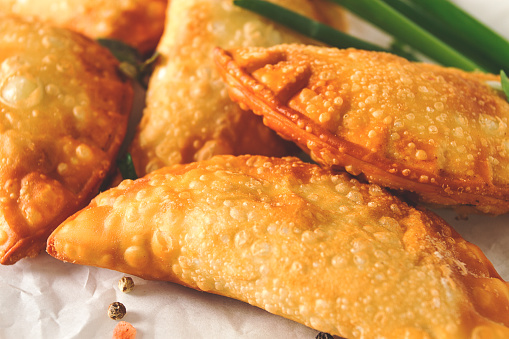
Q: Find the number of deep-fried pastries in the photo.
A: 5